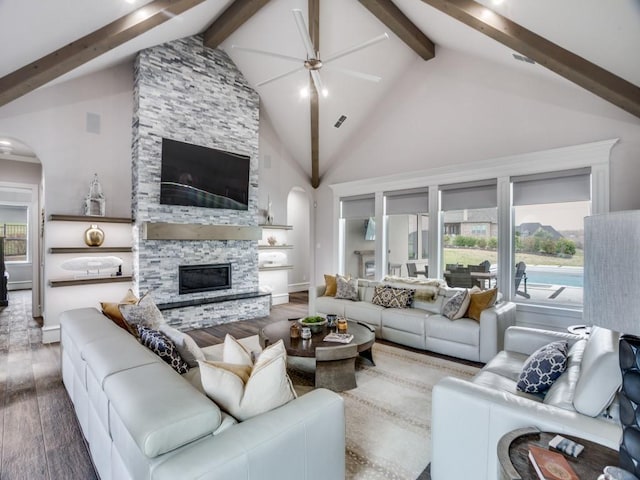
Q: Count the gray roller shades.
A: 4